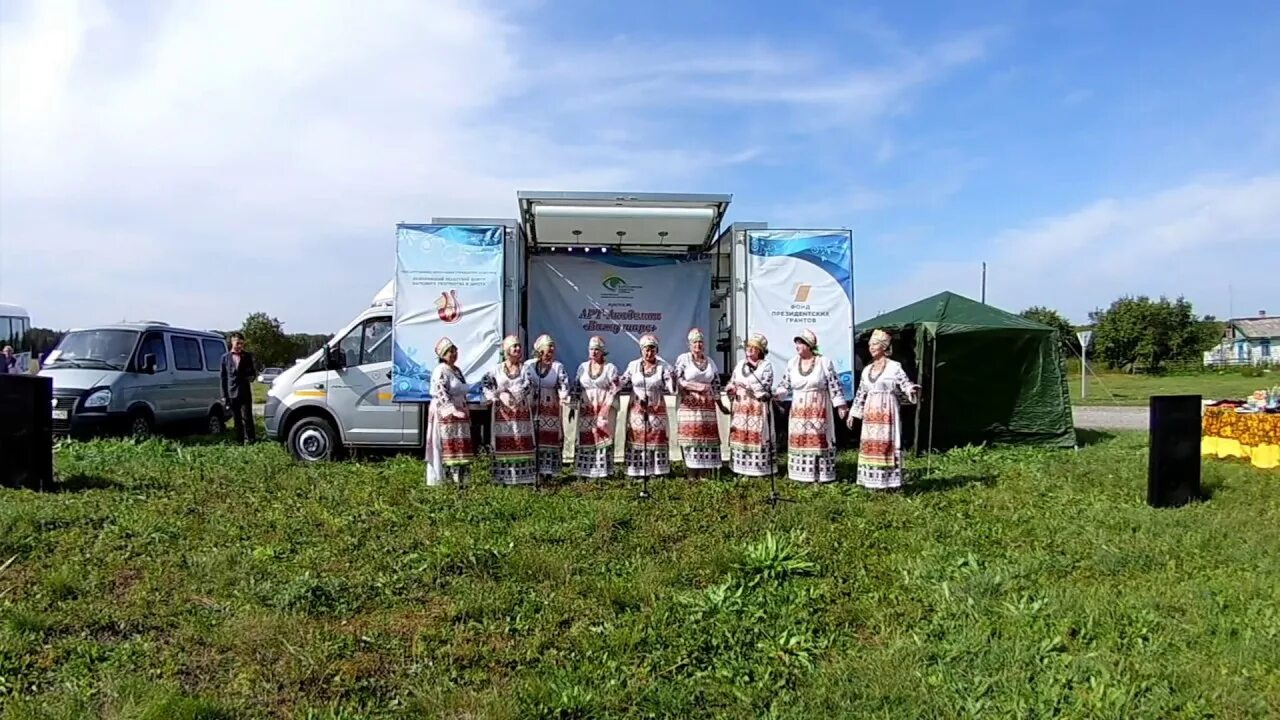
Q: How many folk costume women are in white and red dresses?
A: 9